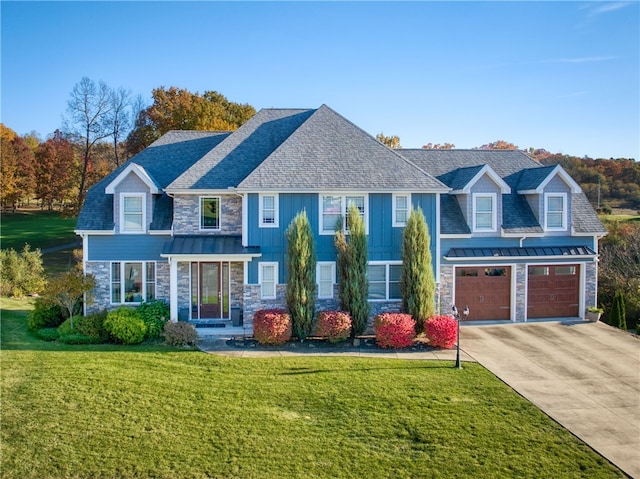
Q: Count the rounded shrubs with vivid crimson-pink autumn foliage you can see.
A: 4